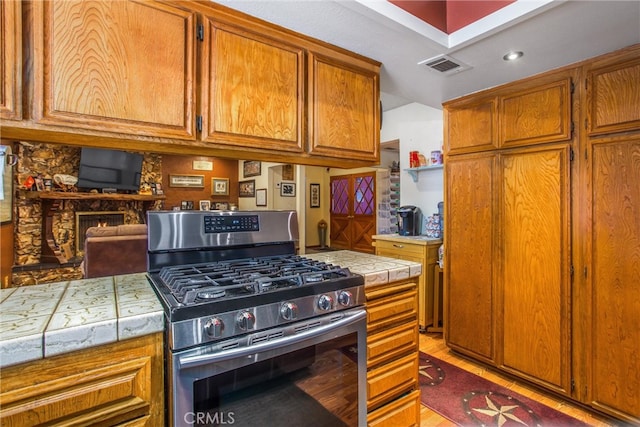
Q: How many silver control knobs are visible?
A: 5